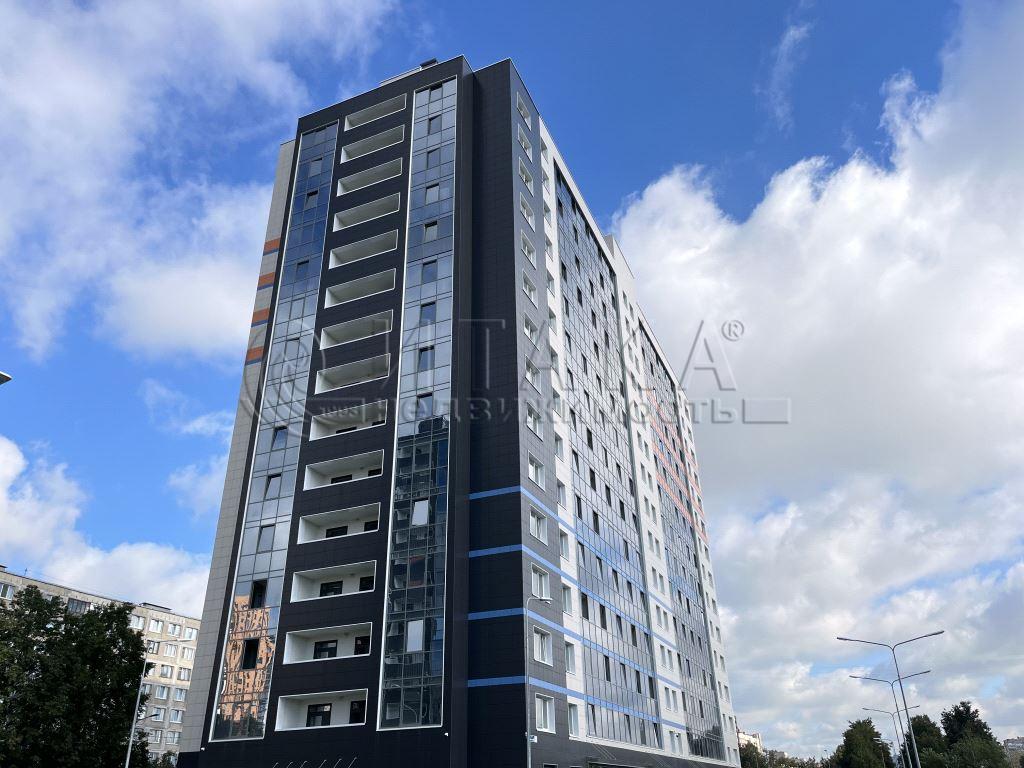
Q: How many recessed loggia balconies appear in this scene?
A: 14